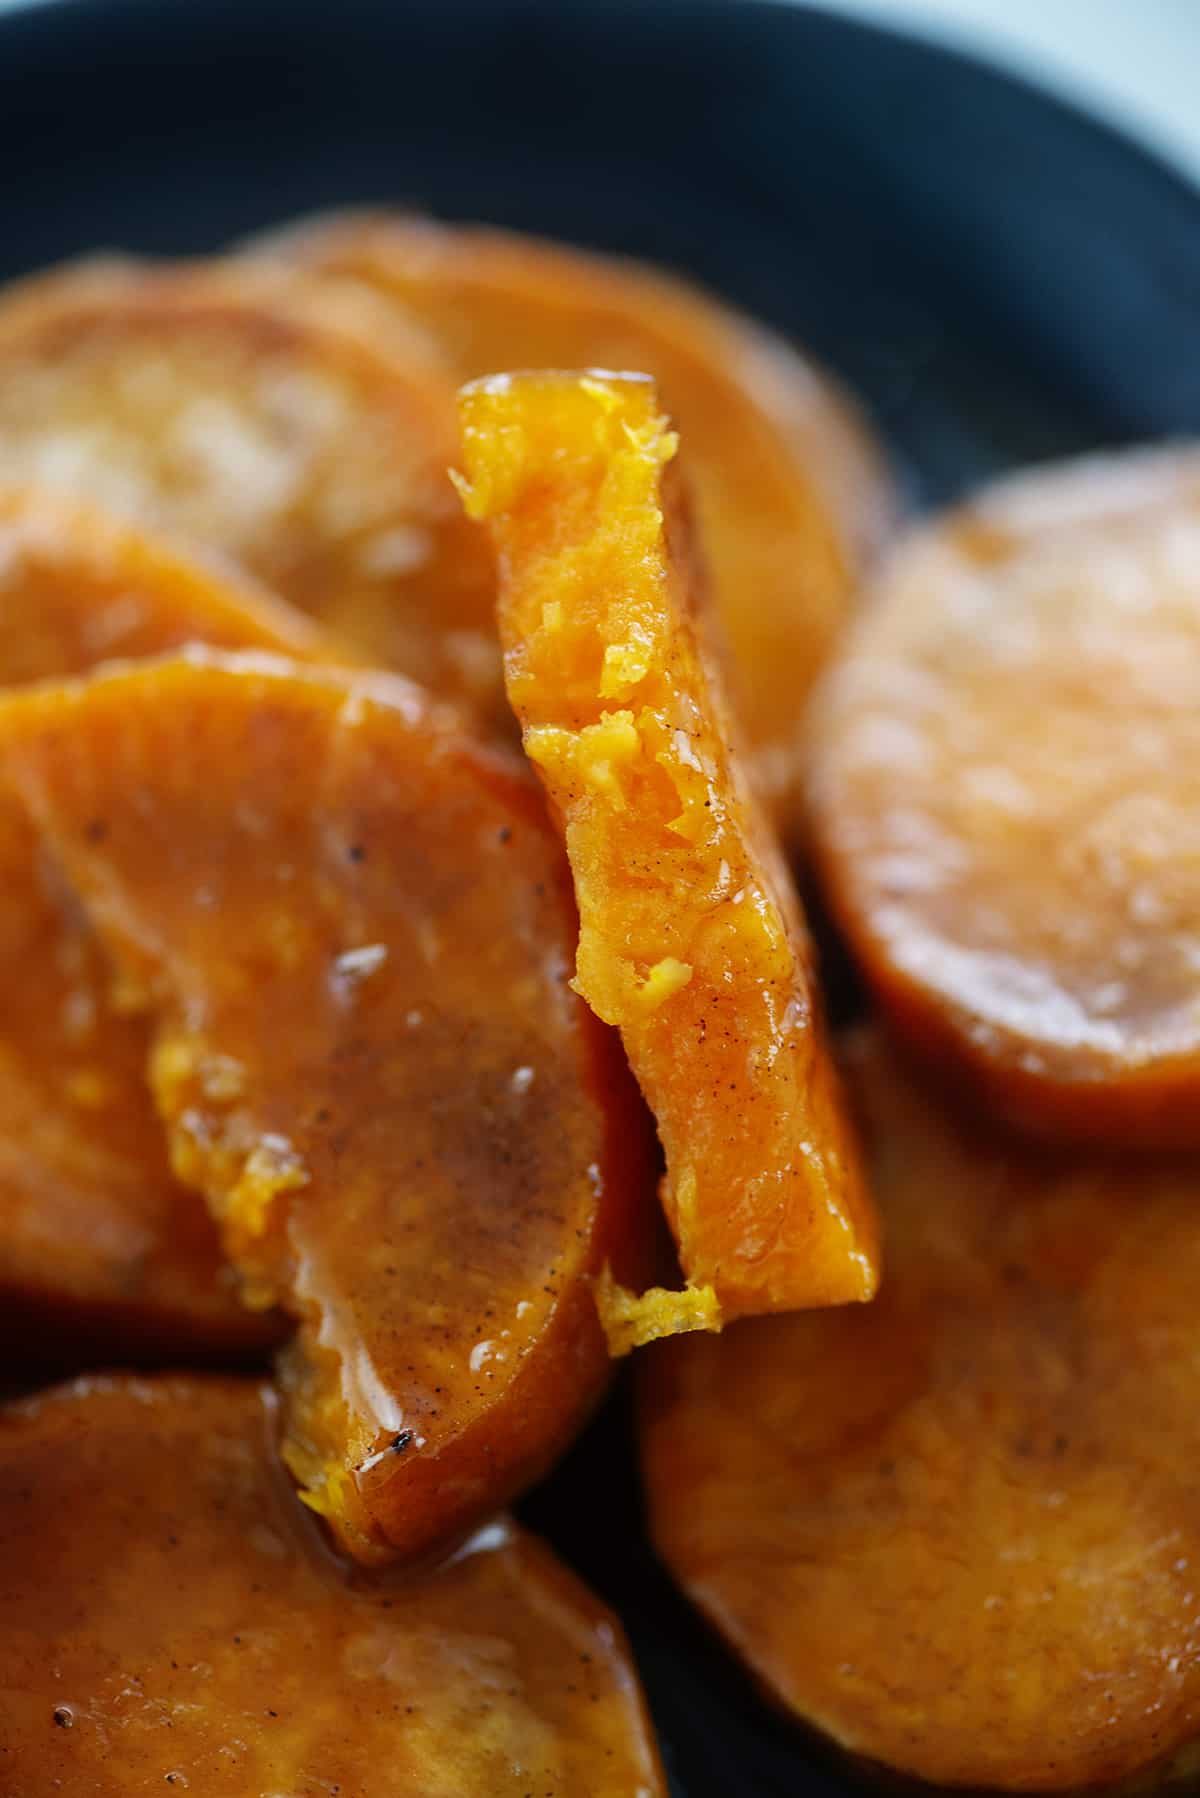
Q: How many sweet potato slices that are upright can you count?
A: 1